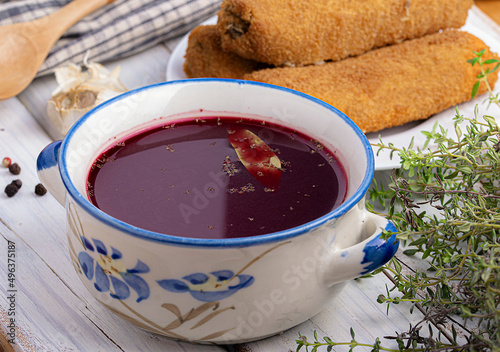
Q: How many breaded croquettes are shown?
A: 3